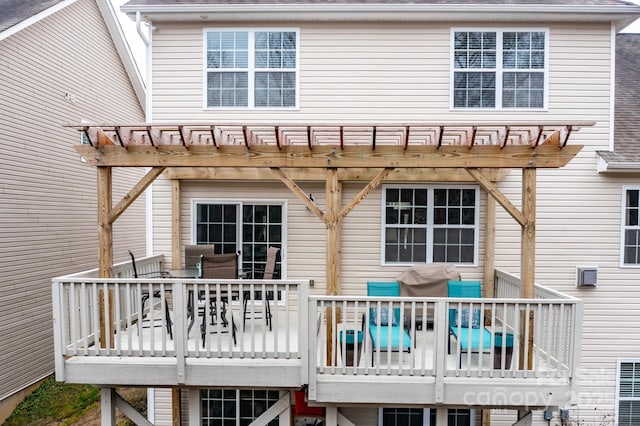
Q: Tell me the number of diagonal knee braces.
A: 4